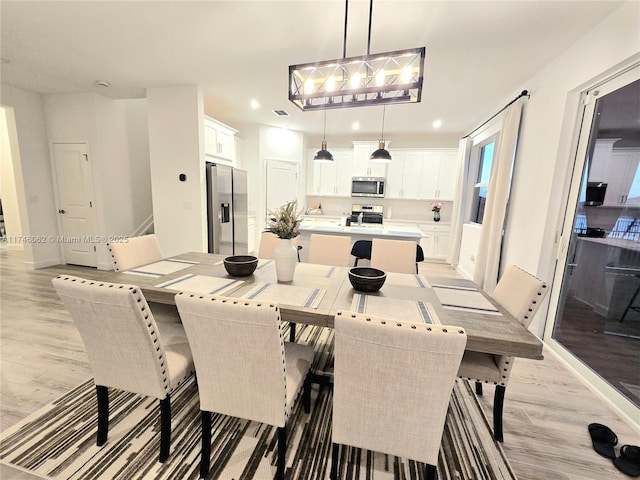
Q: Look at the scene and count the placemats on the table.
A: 8